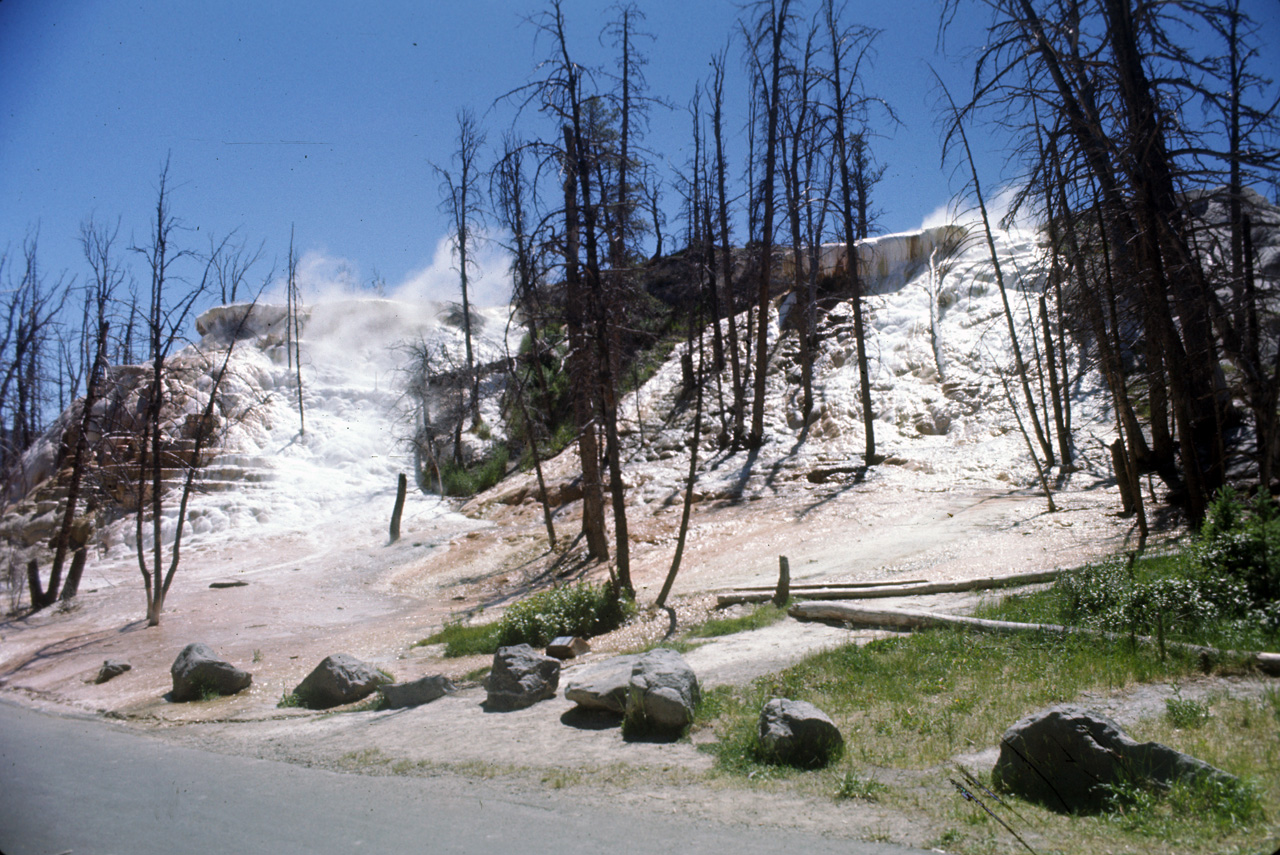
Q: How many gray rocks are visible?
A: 9